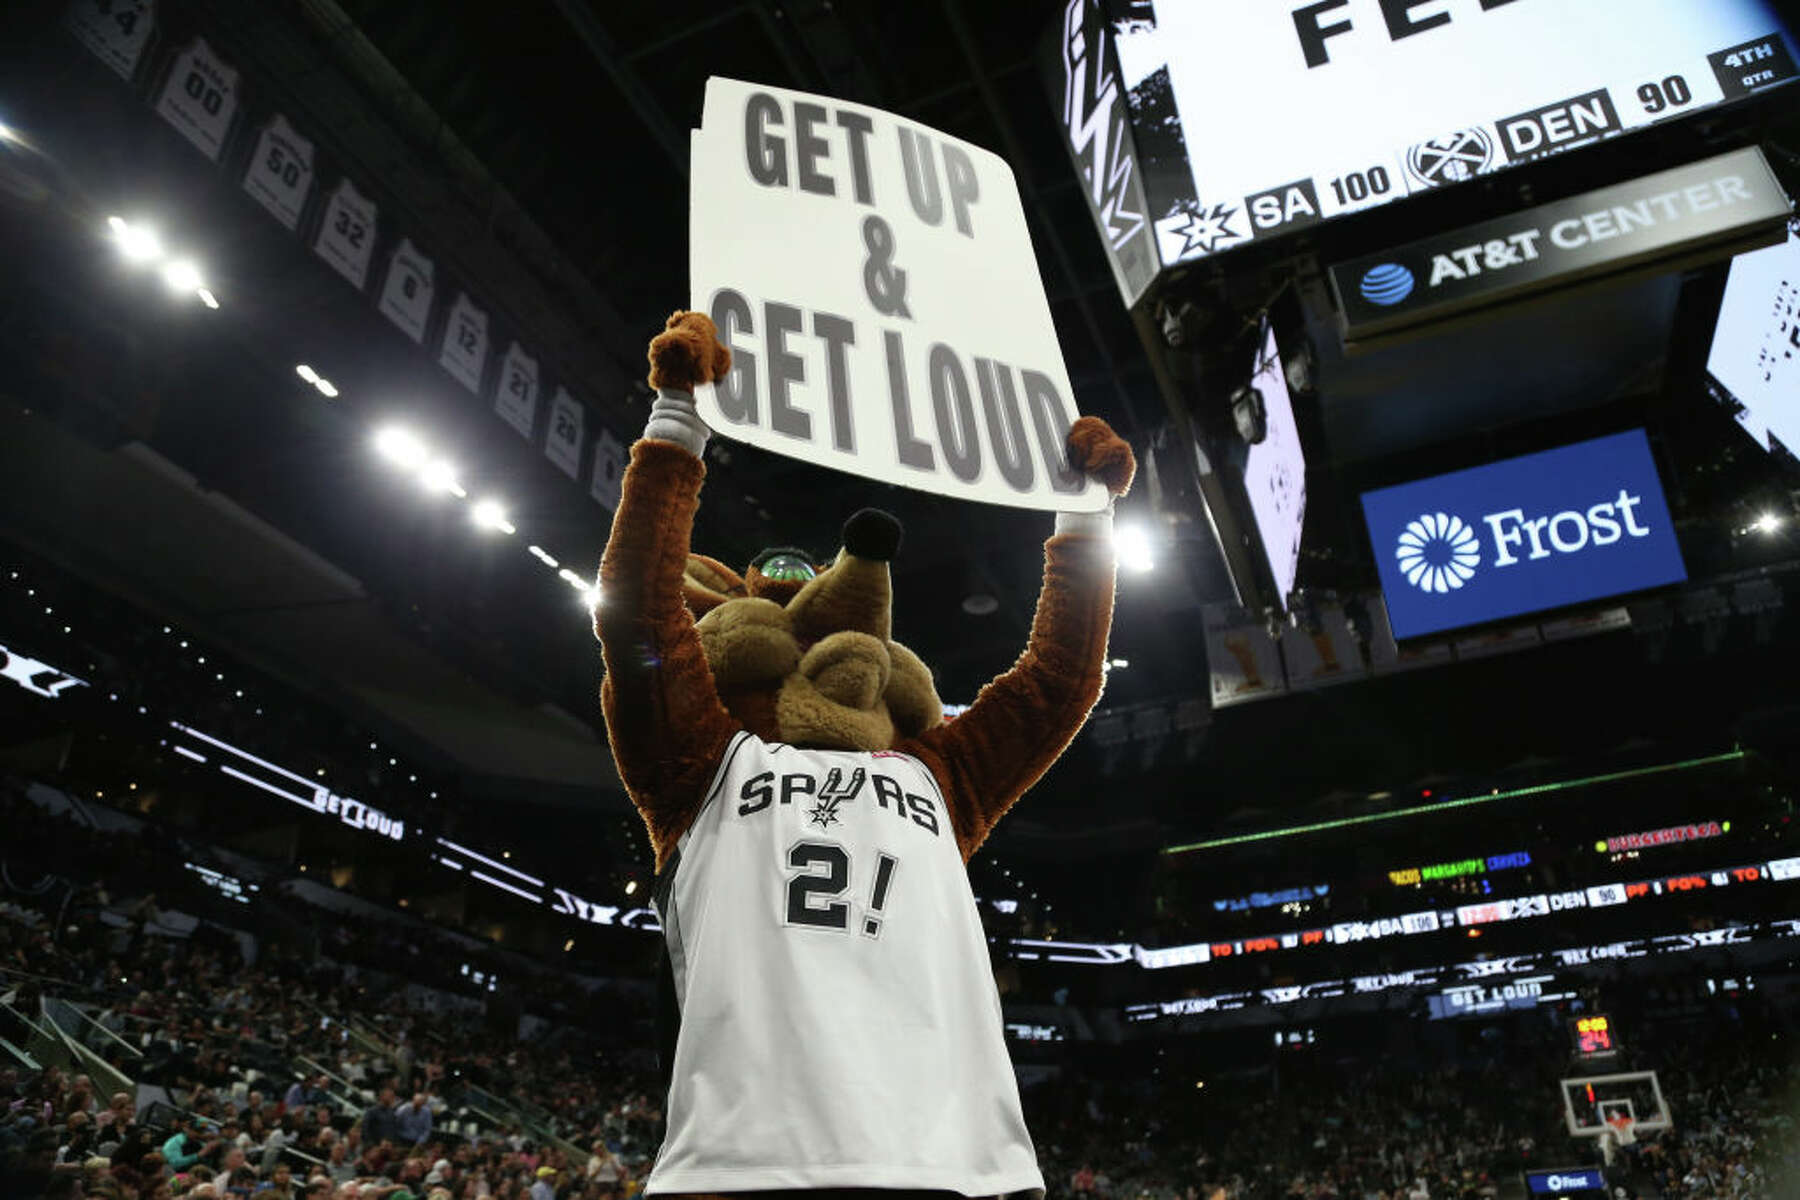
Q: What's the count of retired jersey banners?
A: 9